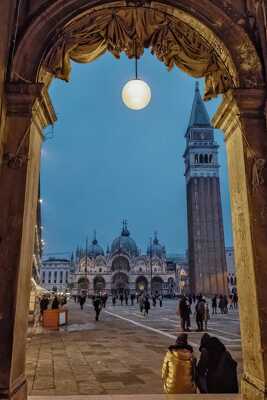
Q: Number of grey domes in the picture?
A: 3